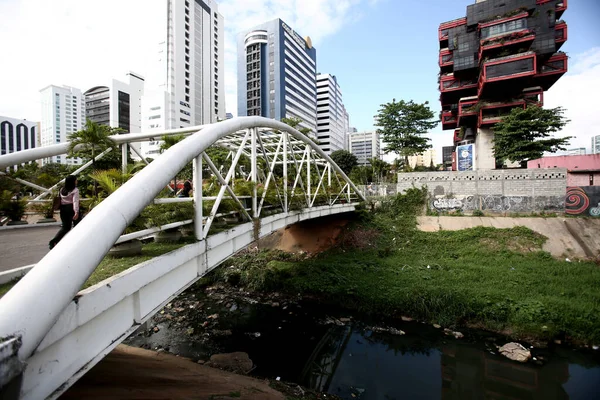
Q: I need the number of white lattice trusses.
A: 2